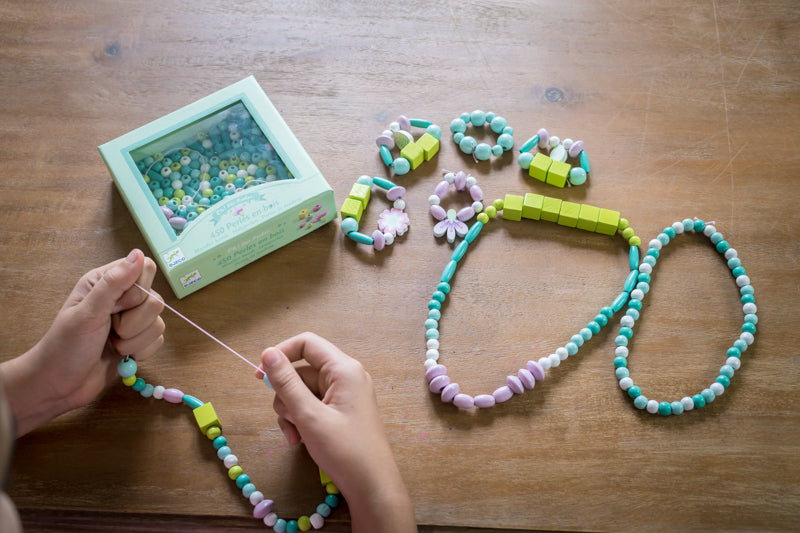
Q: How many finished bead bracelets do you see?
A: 5